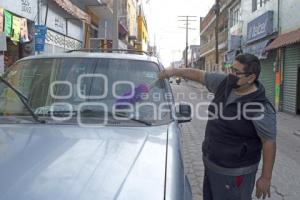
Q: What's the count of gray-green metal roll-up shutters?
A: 2